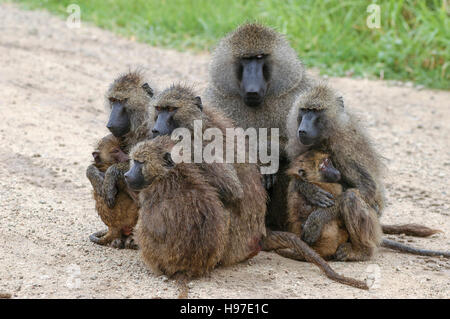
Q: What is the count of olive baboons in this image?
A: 7